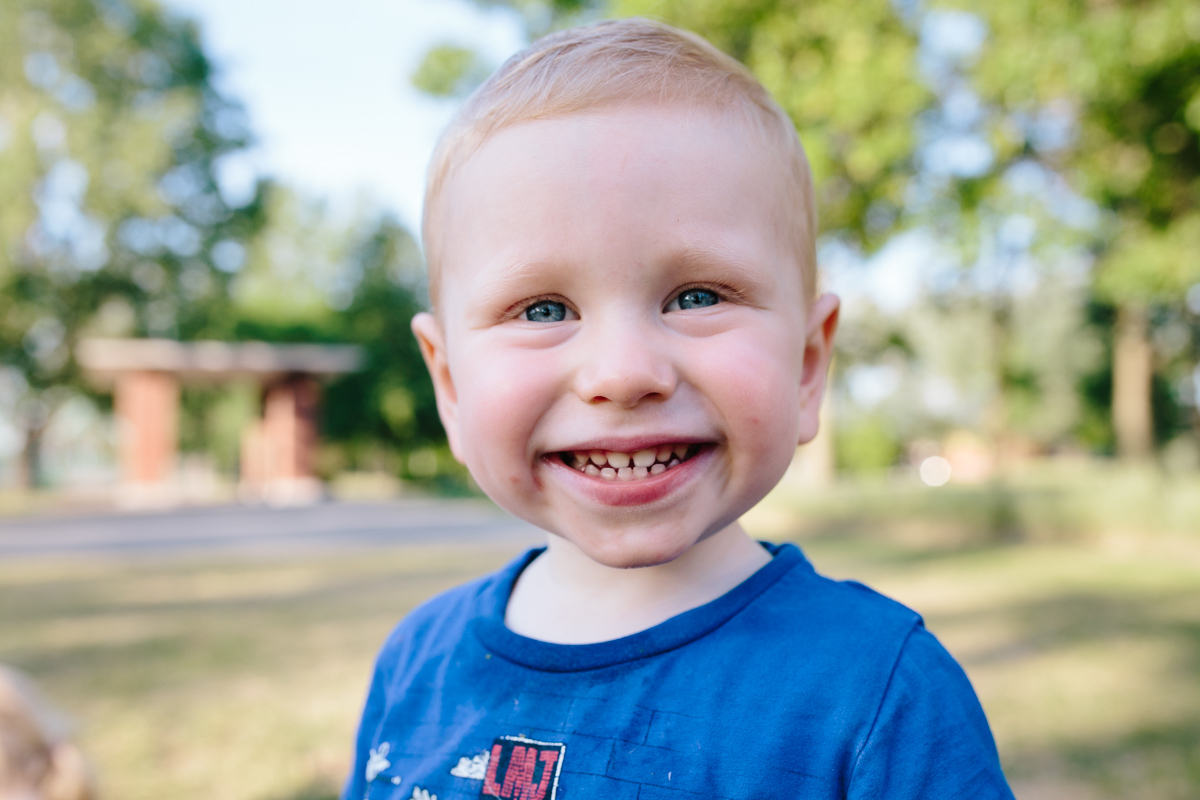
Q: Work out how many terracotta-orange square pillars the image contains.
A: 2